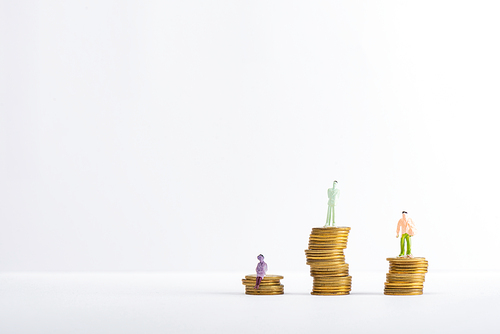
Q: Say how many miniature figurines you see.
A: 3